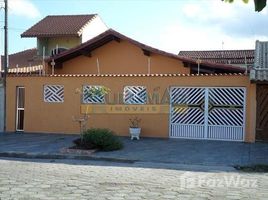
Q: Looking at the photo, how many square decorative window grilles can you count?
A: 3